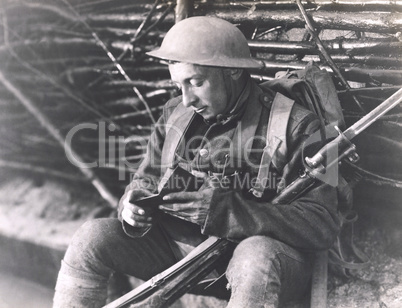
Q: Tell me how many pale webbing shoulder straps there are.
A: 2